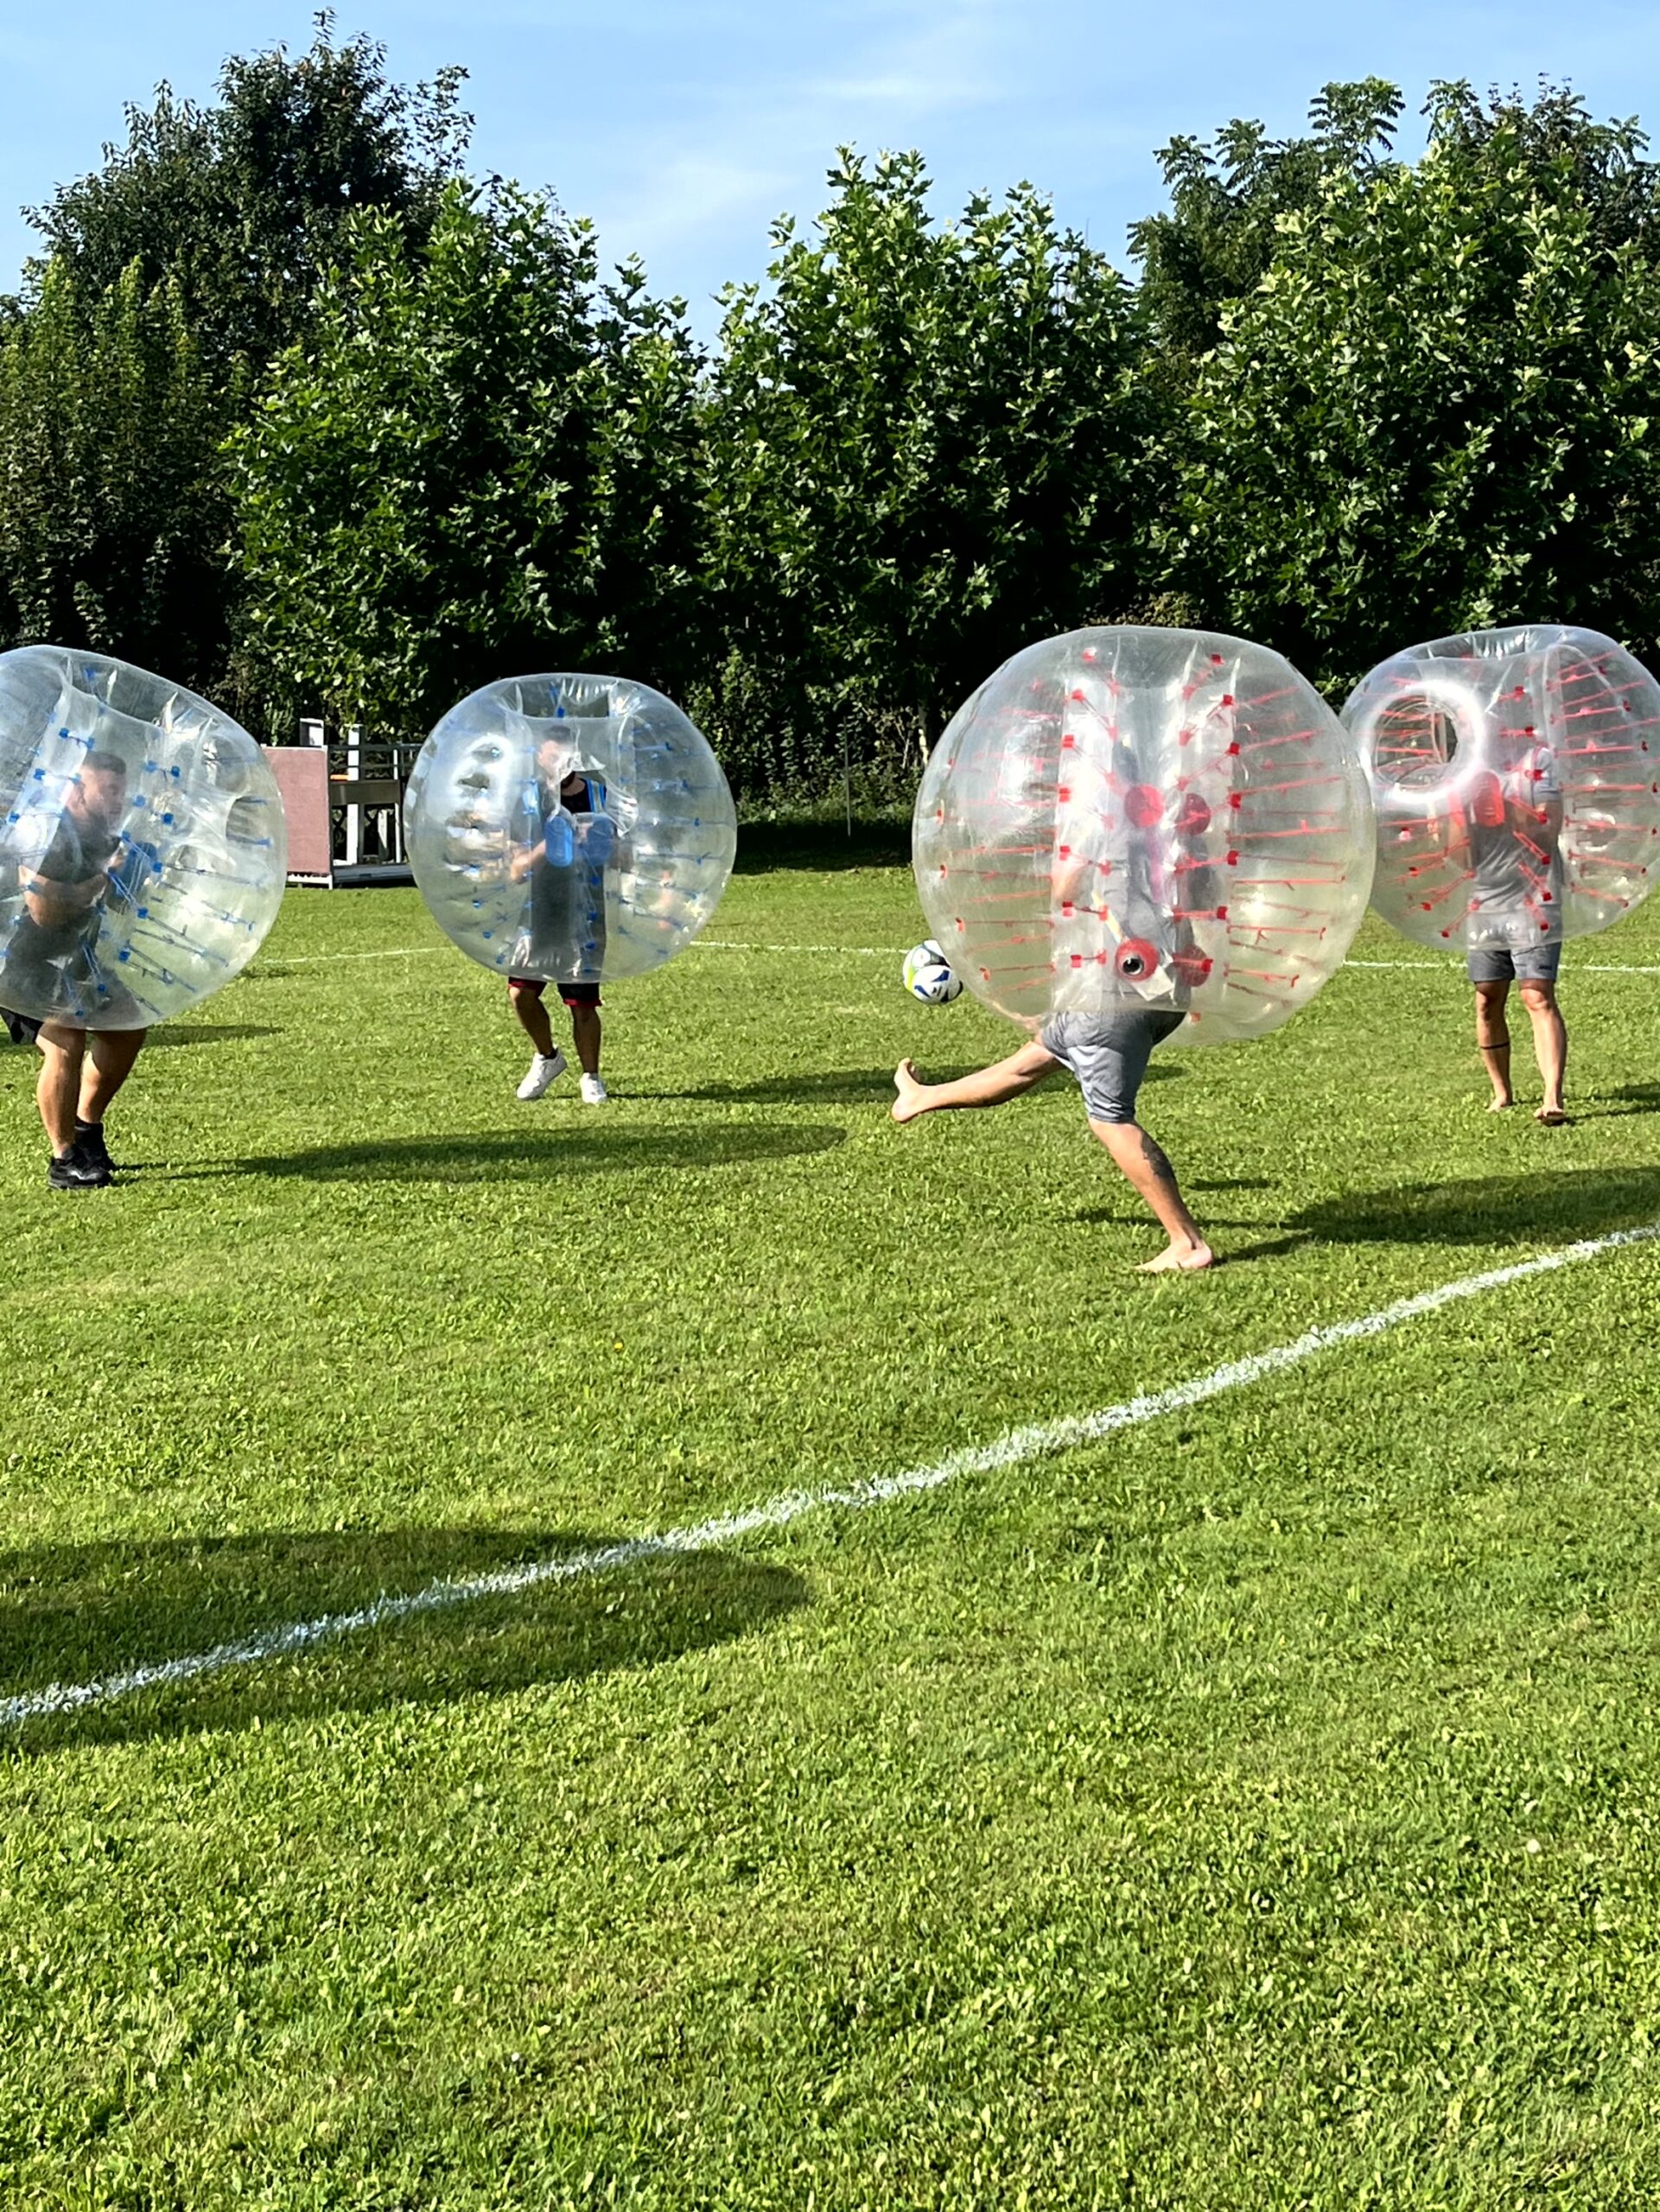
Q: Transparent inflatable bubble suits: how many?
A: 4